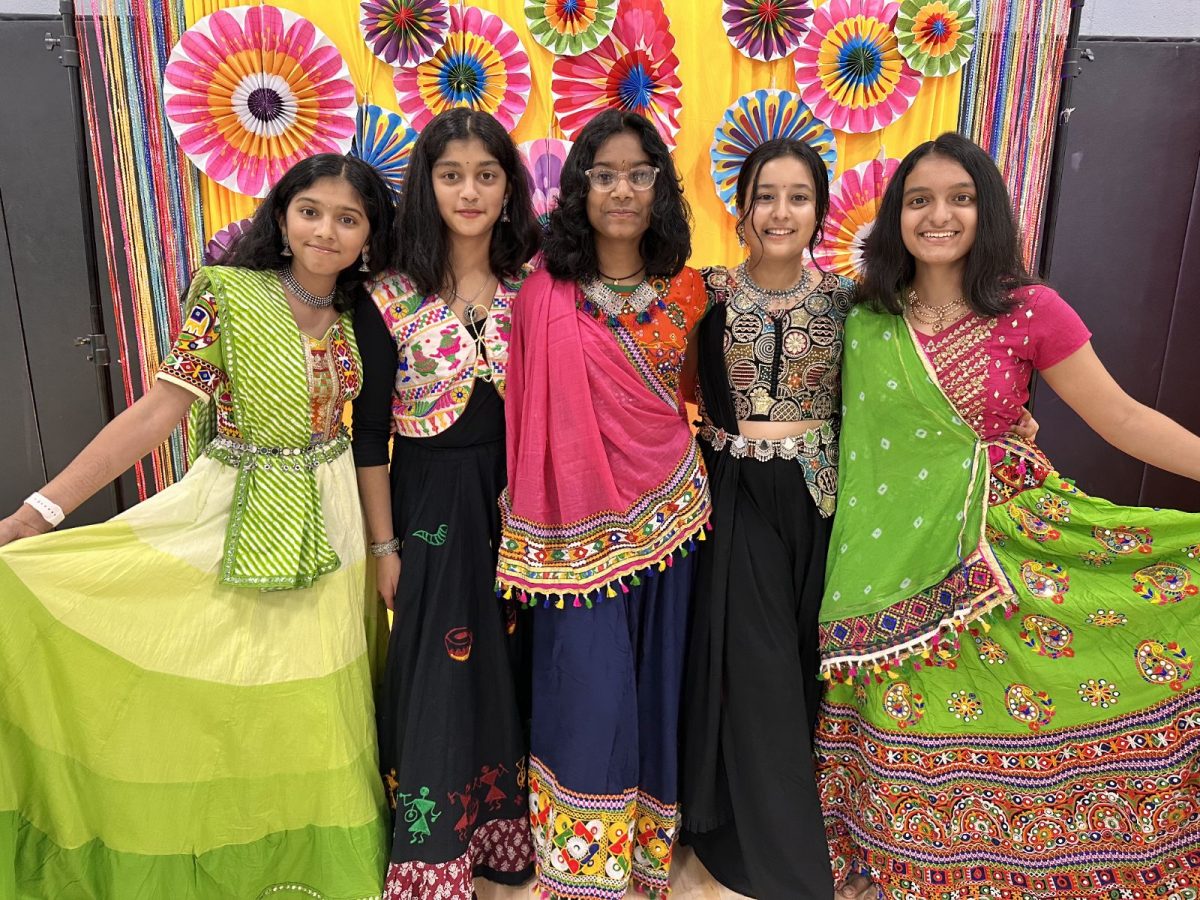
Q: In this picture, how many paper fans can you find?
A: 13